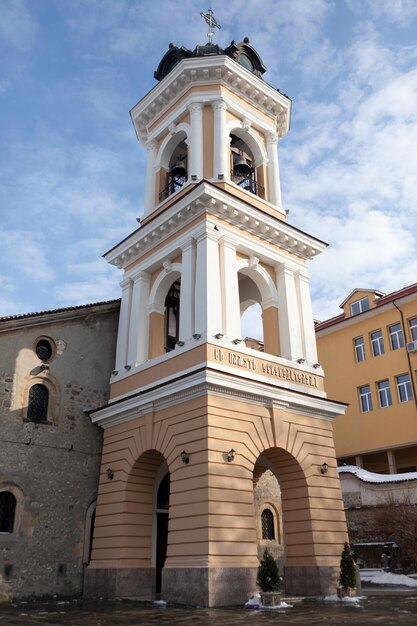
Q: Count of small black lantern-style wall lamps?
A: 4